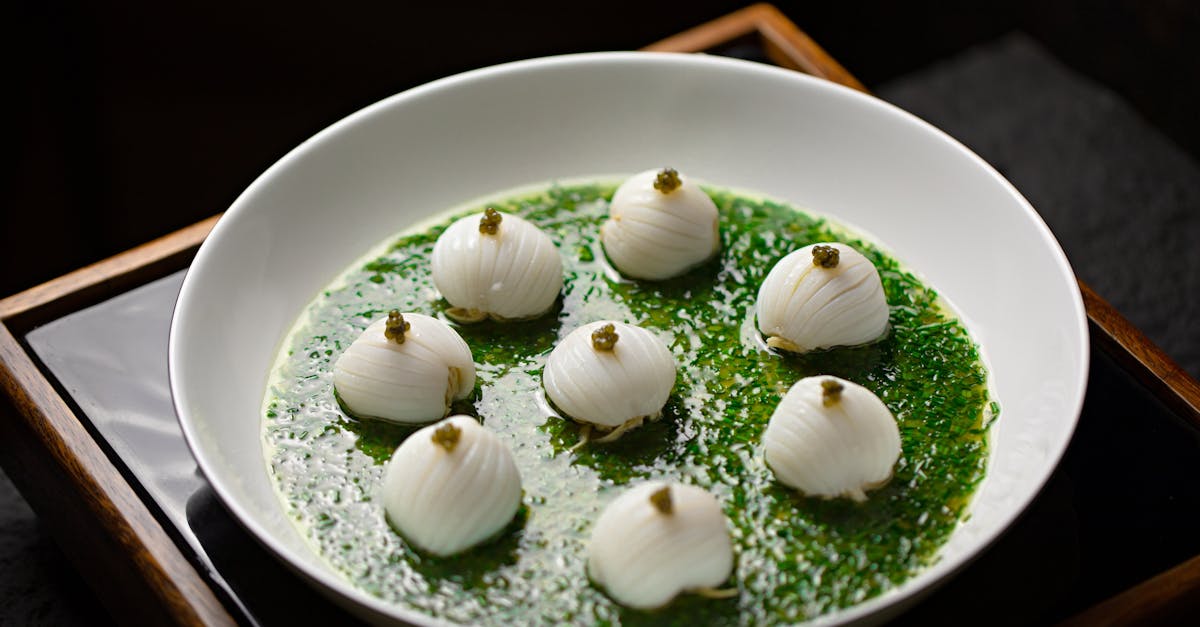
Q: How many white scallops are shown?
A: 8